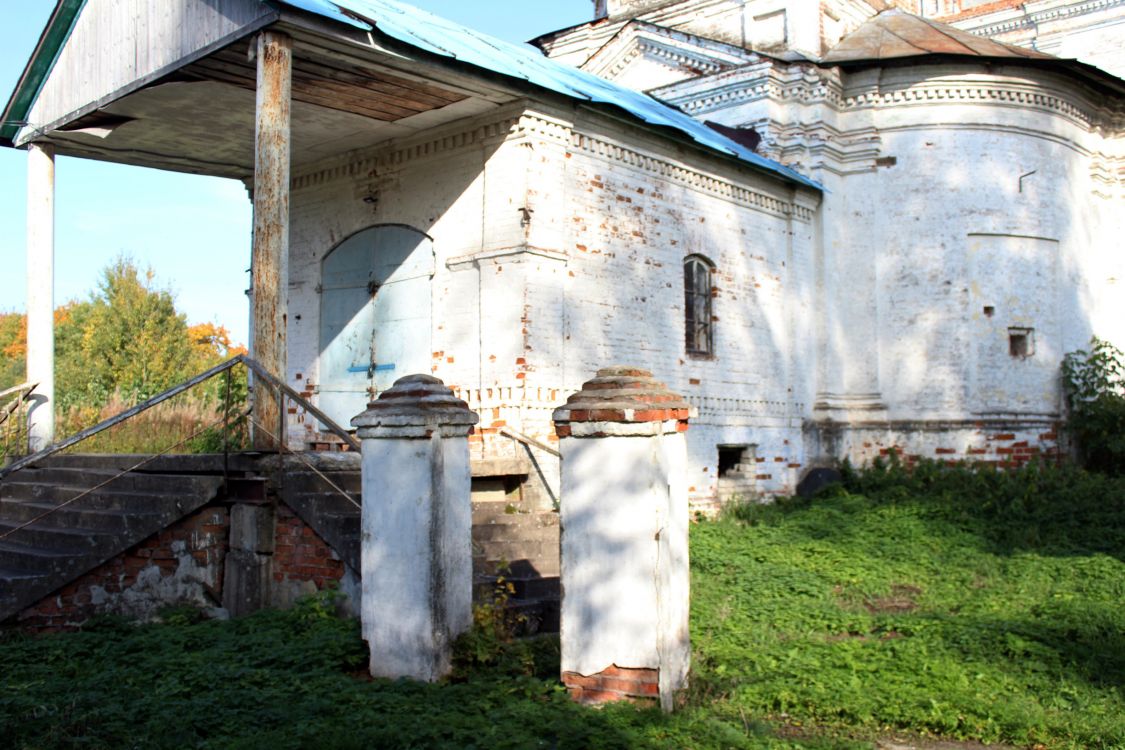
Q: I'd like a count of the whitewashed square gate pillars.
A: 2